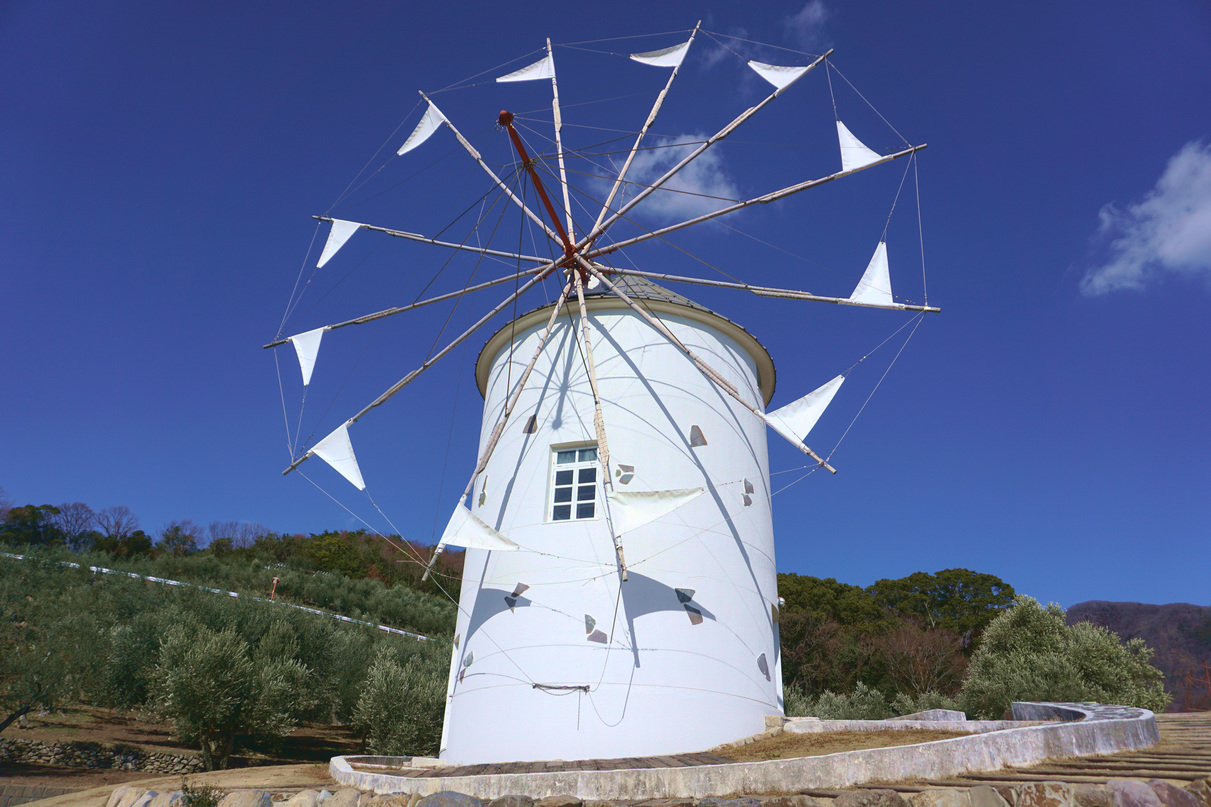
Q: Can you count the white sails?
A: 12